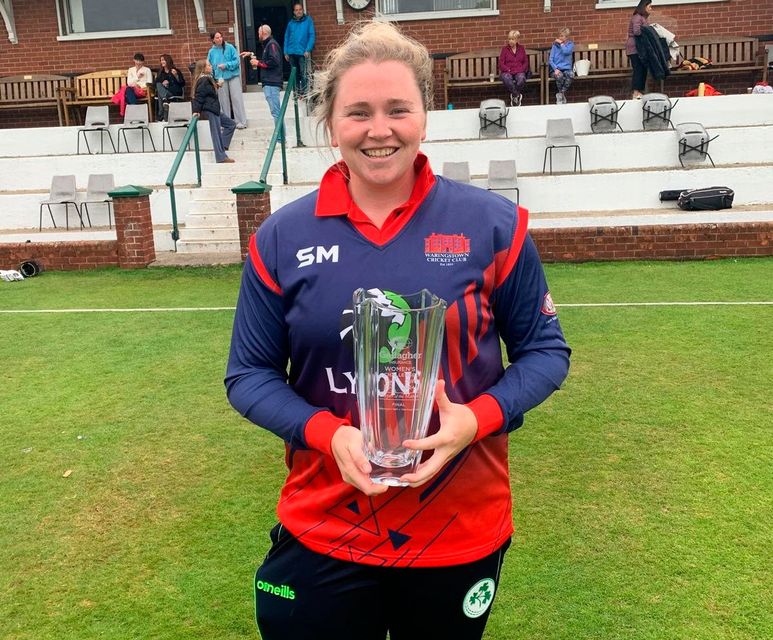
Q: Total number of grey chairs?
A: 12